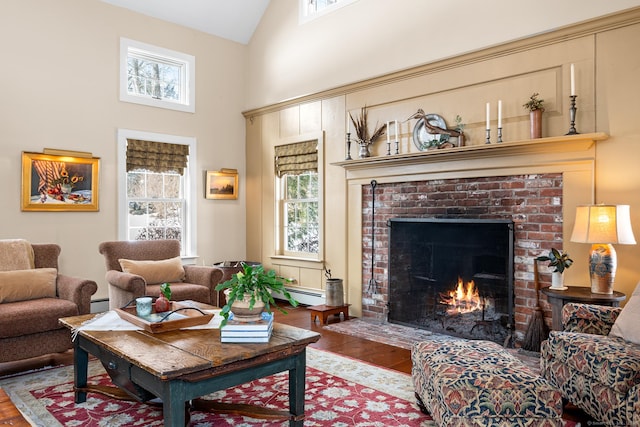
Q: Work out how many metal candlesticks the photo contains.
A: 6